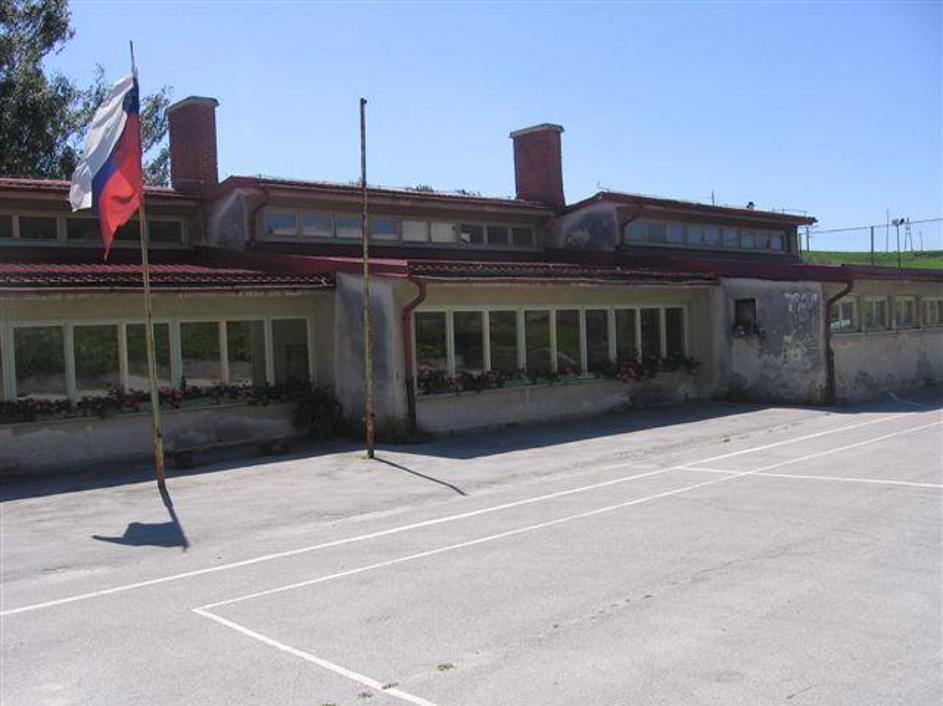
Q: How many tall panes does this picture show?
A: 15